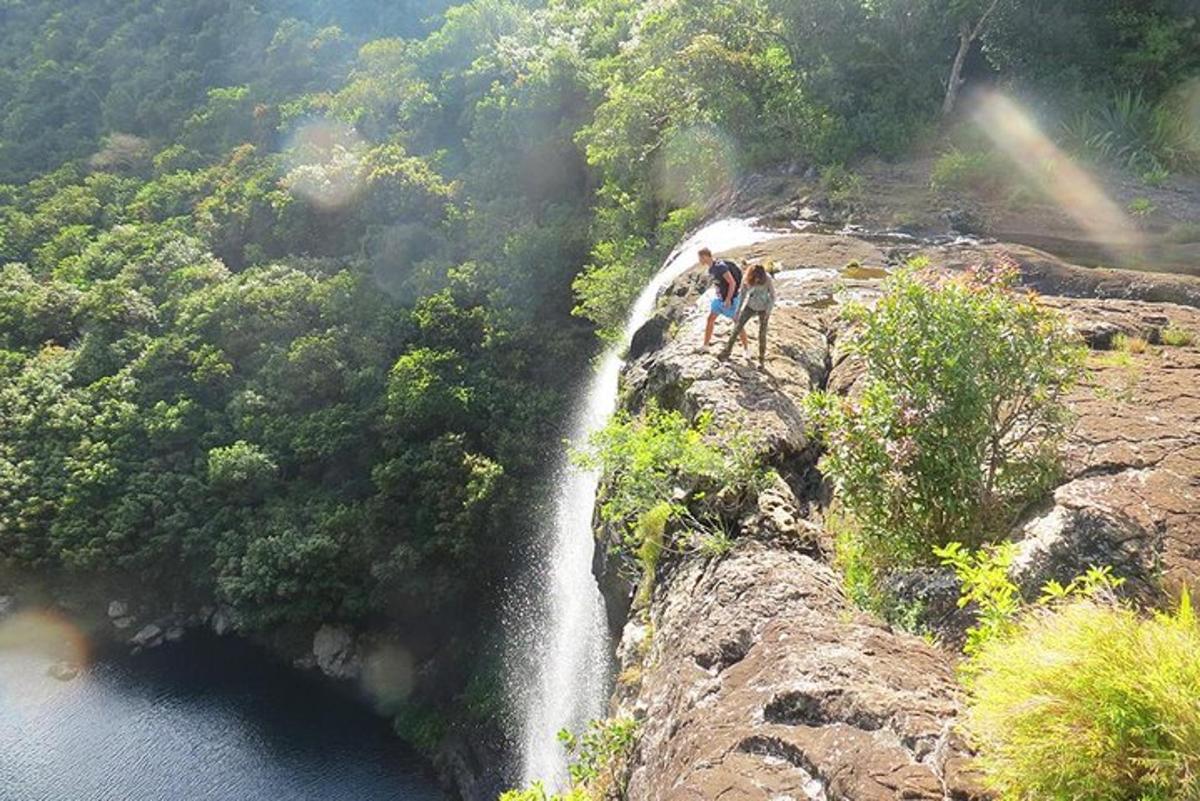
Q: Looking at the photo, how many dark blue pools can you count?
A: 1